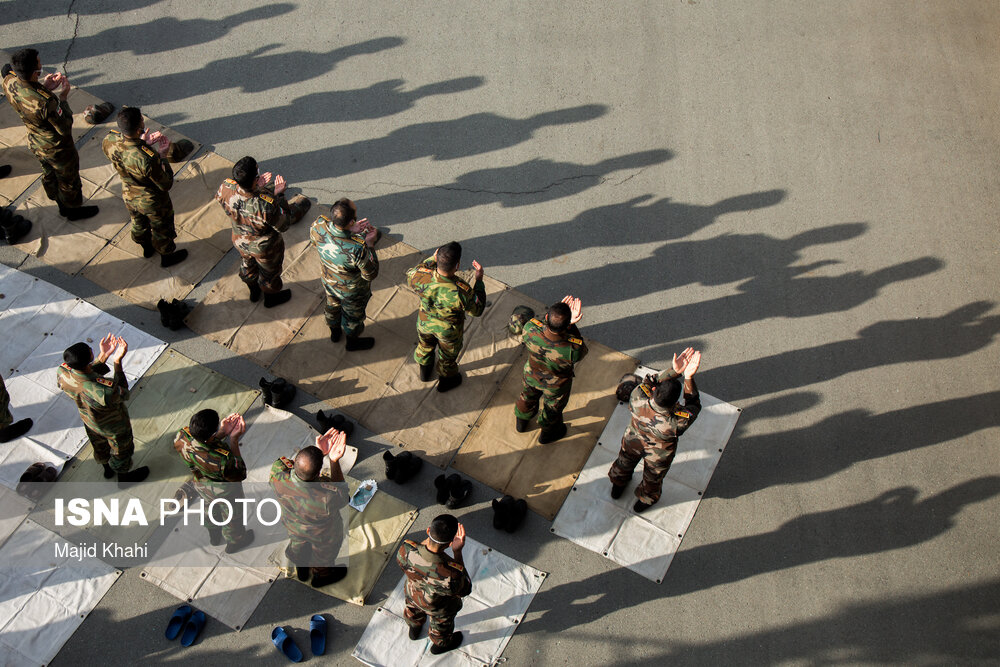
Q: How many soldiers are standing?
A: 11